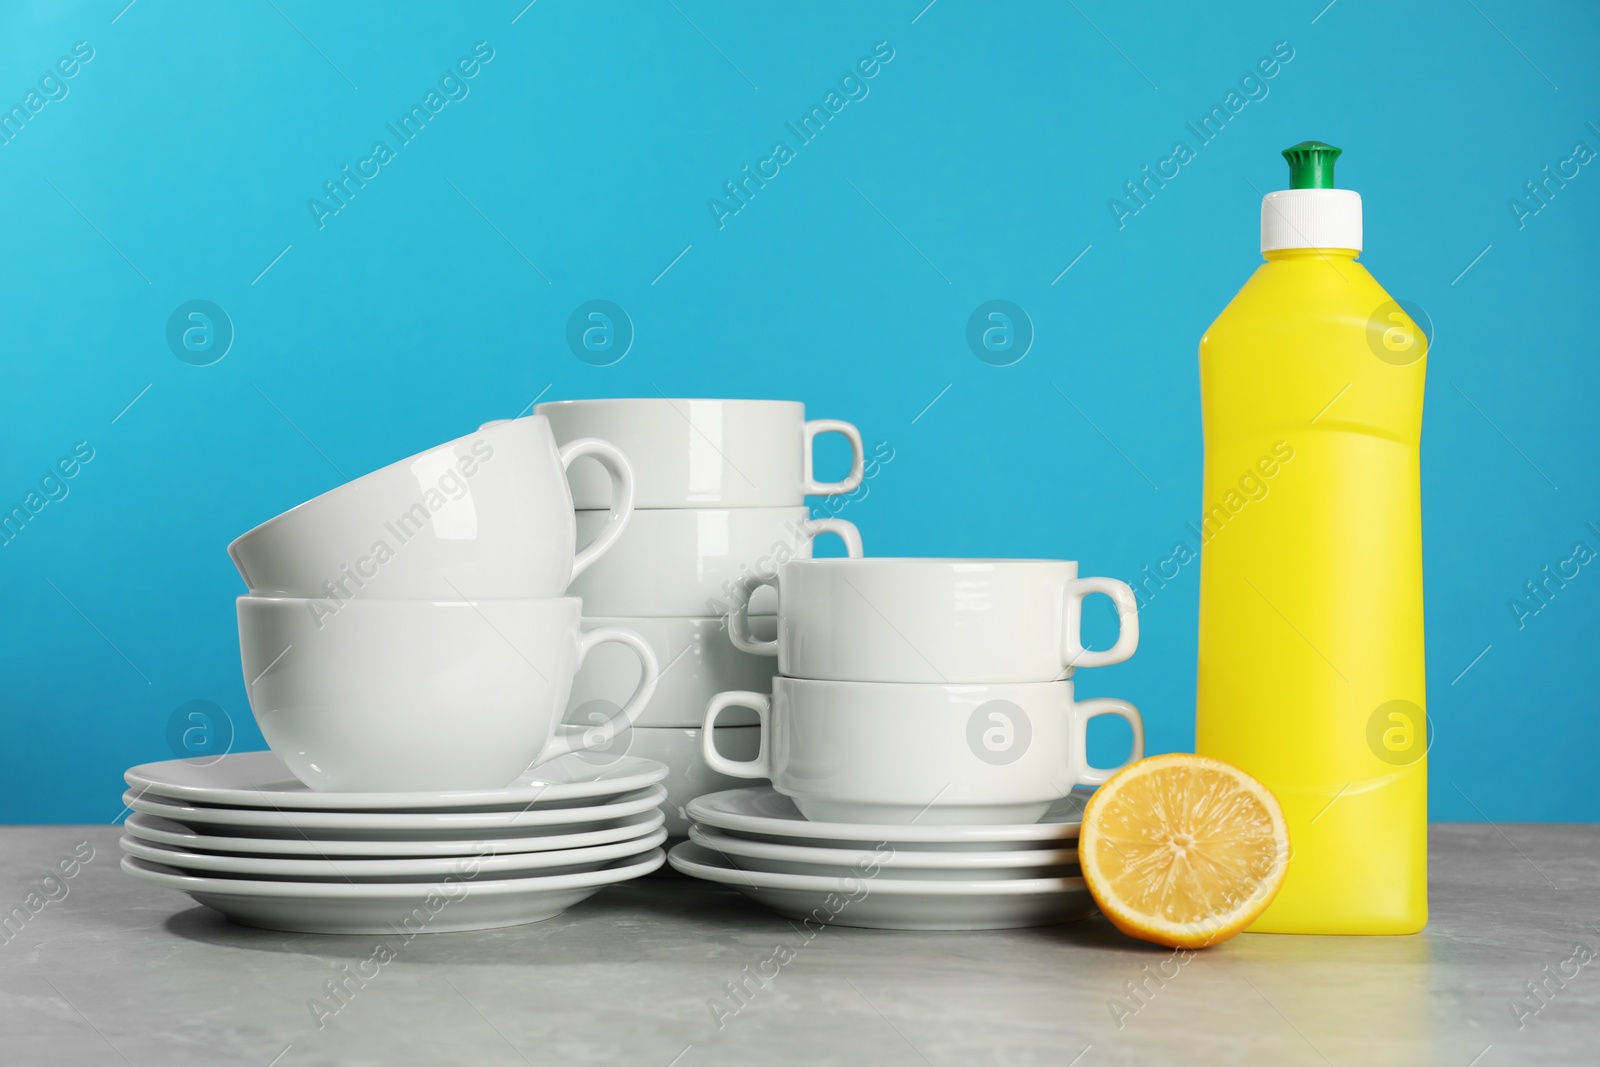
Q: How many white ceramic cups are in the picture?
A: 8